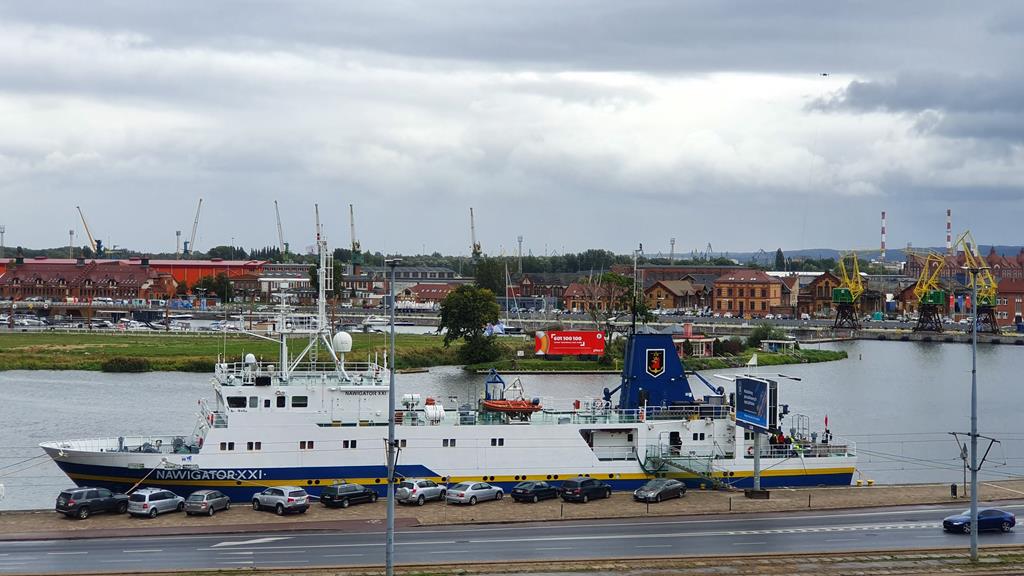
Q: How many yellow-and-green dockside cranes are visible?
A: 3